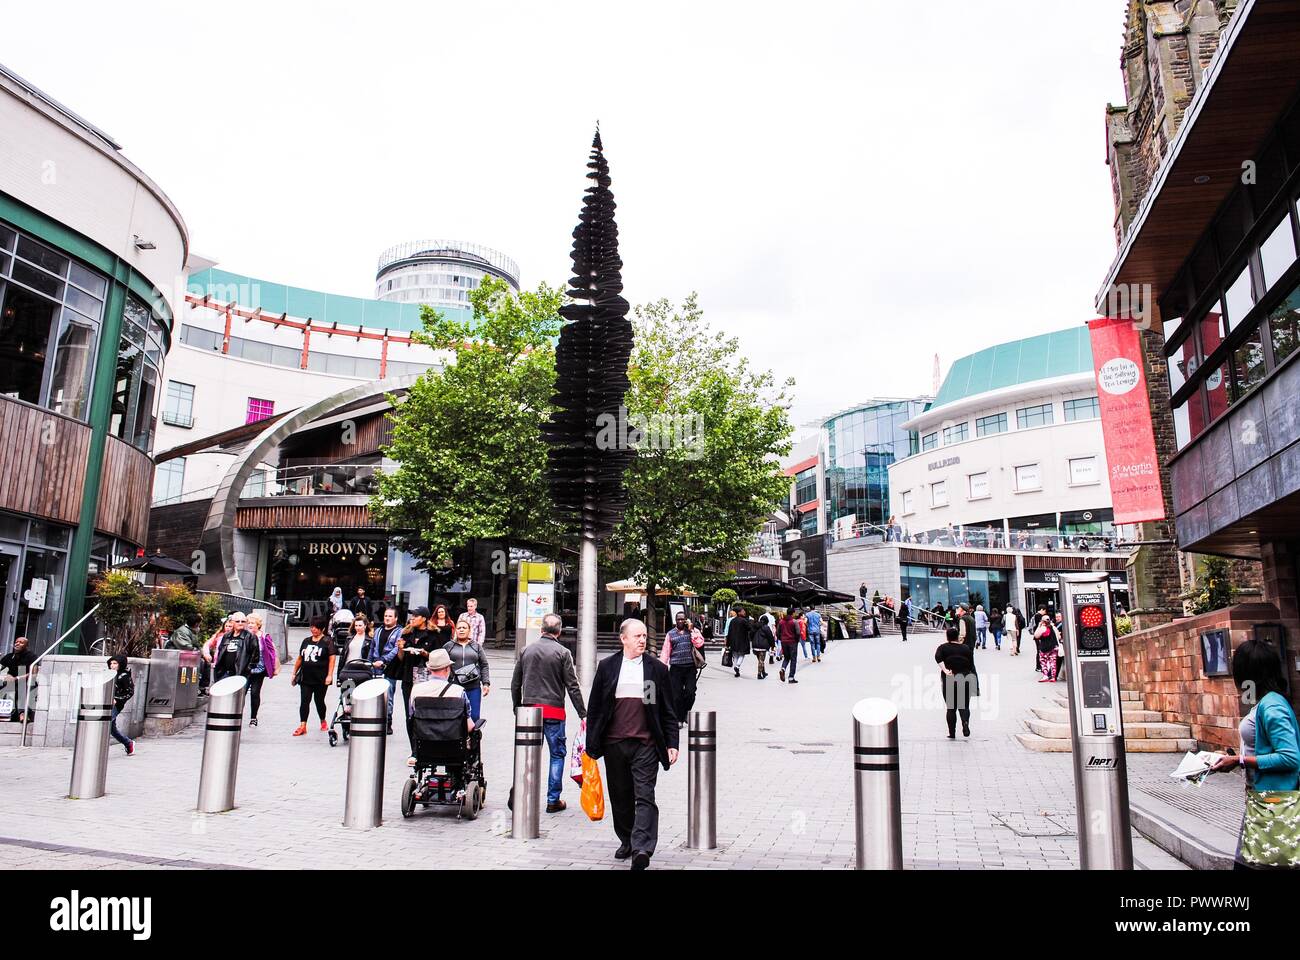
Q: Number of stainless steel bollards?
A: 6